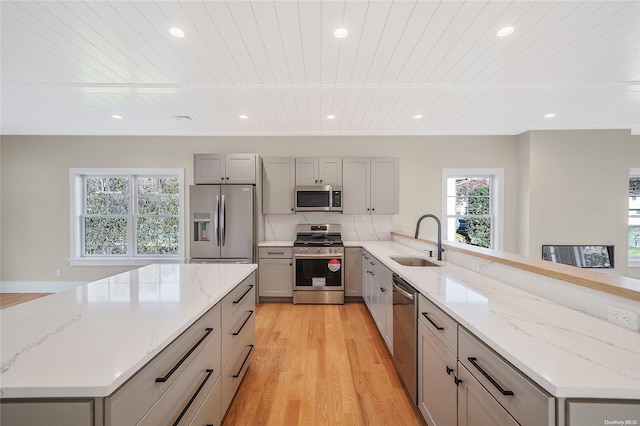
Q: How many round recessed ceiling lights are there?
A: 8